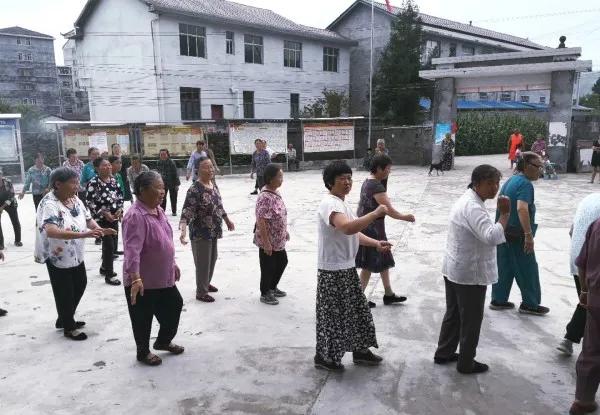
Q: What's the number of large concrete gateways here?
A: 1